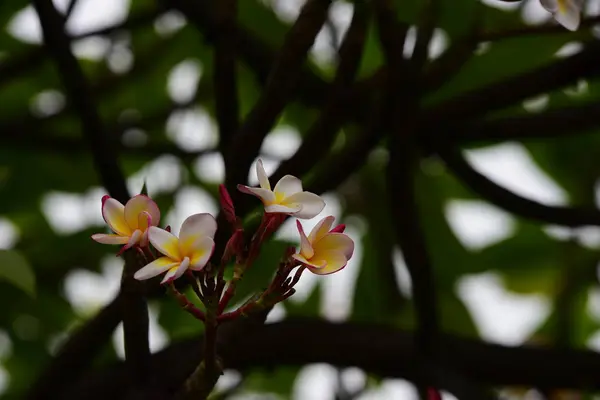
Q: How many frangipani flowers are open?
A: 4